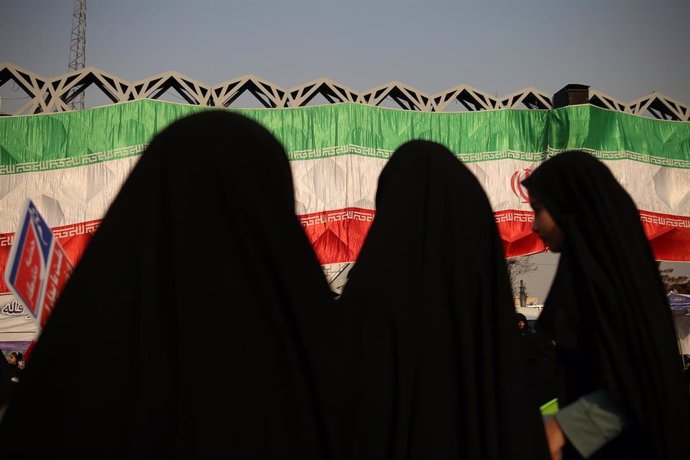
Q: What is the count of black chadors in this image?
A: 3